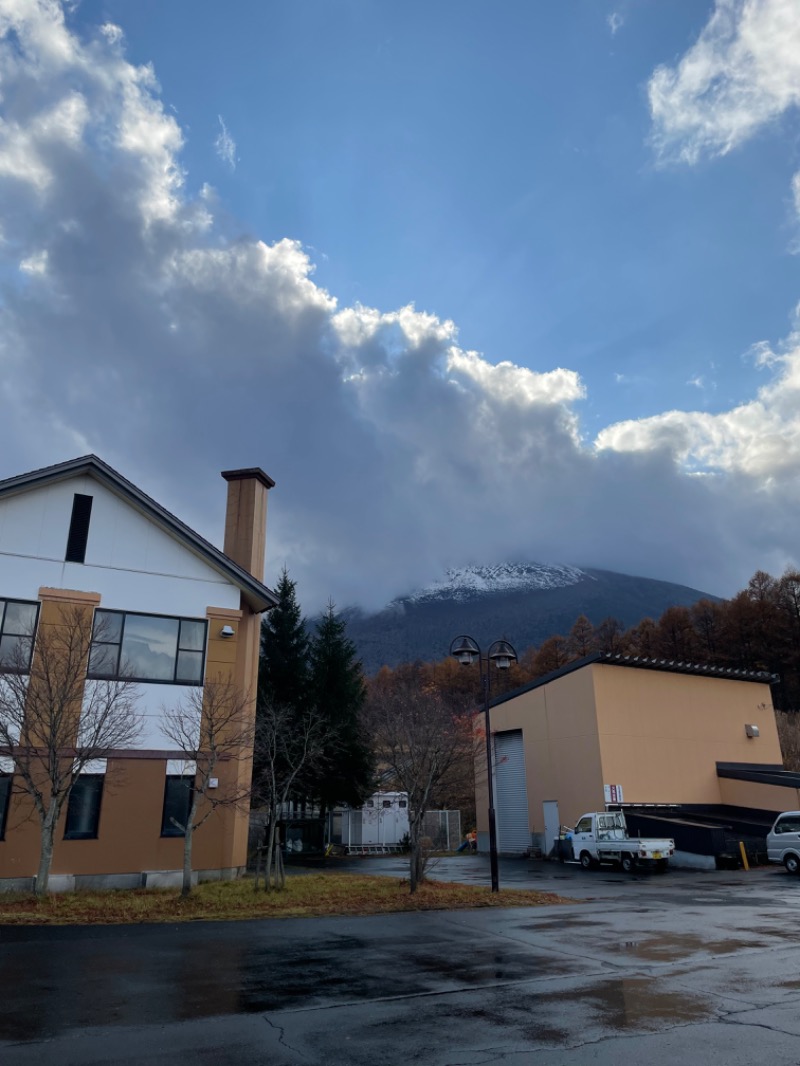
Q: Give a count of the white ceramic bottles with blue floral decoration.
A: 0